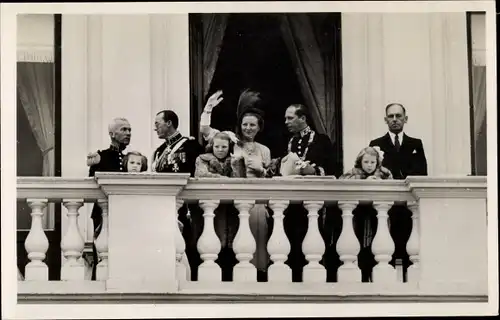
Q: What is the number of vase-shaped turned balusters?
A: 11